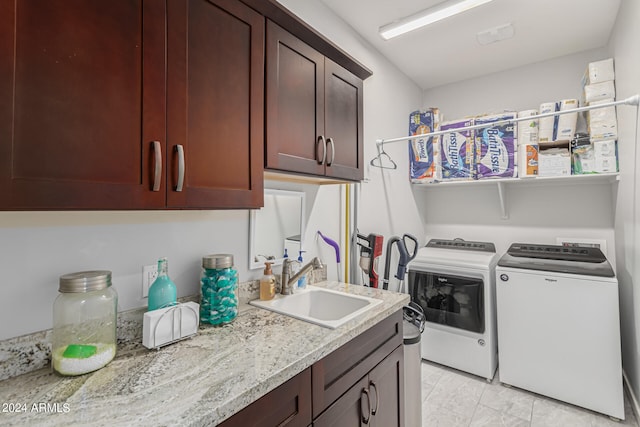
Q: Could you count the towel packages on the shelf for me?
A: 1